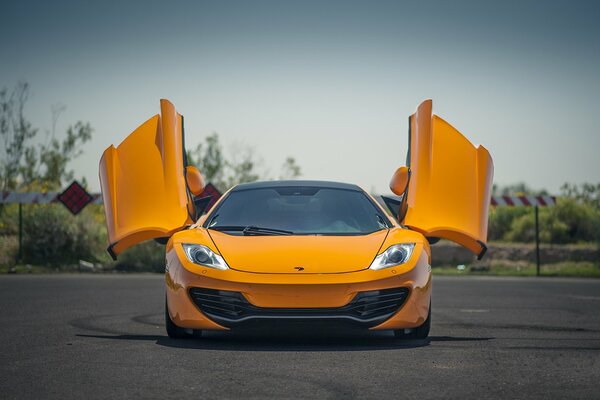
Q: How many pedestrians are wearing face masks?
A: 0